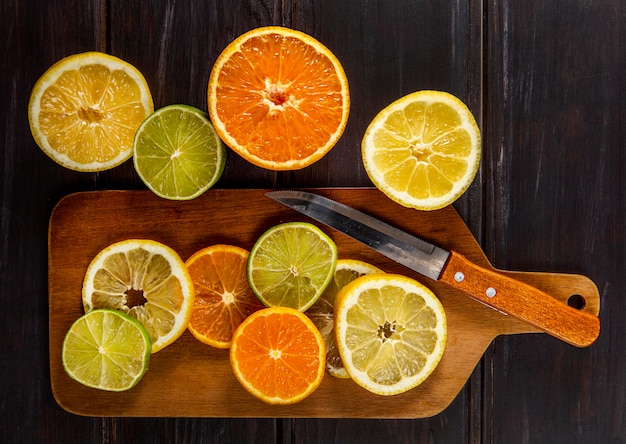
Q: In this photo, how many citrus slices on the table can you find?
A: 11